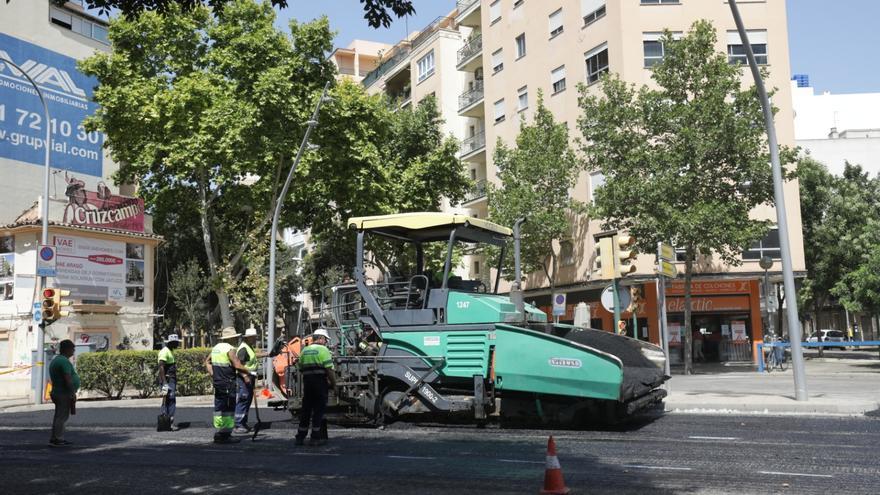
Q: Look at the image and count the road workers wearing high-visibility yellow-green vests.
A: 4